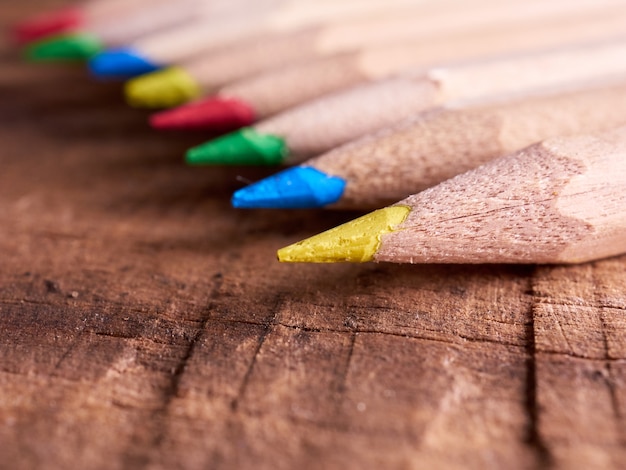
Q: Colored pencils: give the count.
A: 8